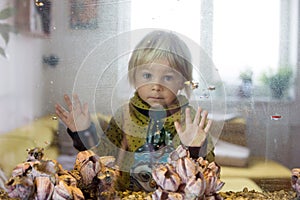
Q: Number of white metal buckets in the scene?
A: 0